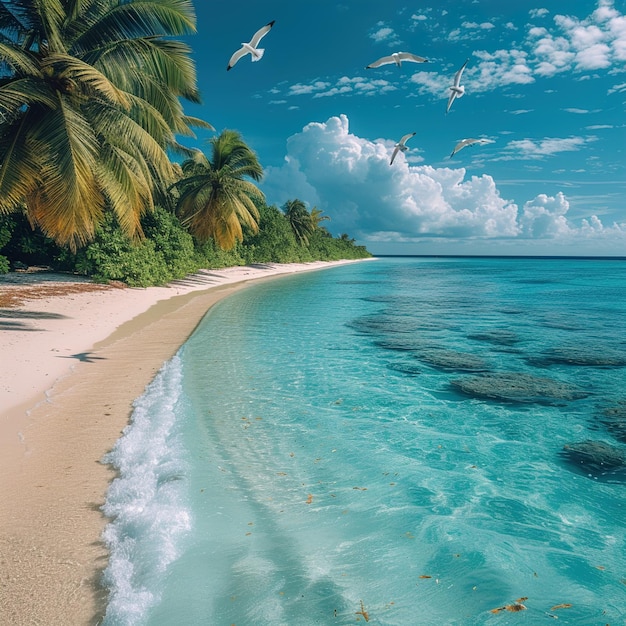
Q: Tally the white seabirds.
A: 5